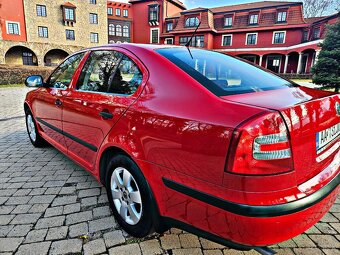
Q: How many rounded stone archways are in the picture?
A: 2